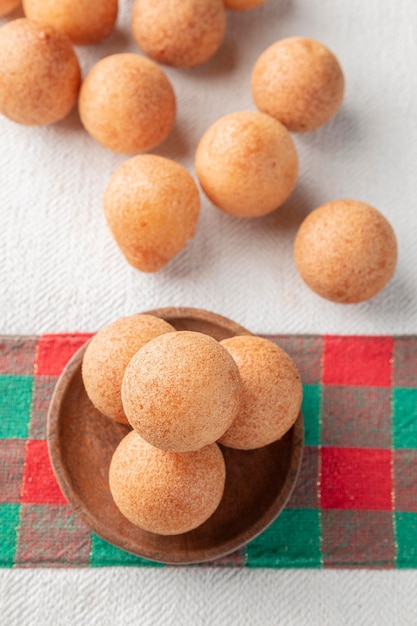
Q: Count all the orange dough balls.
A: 14